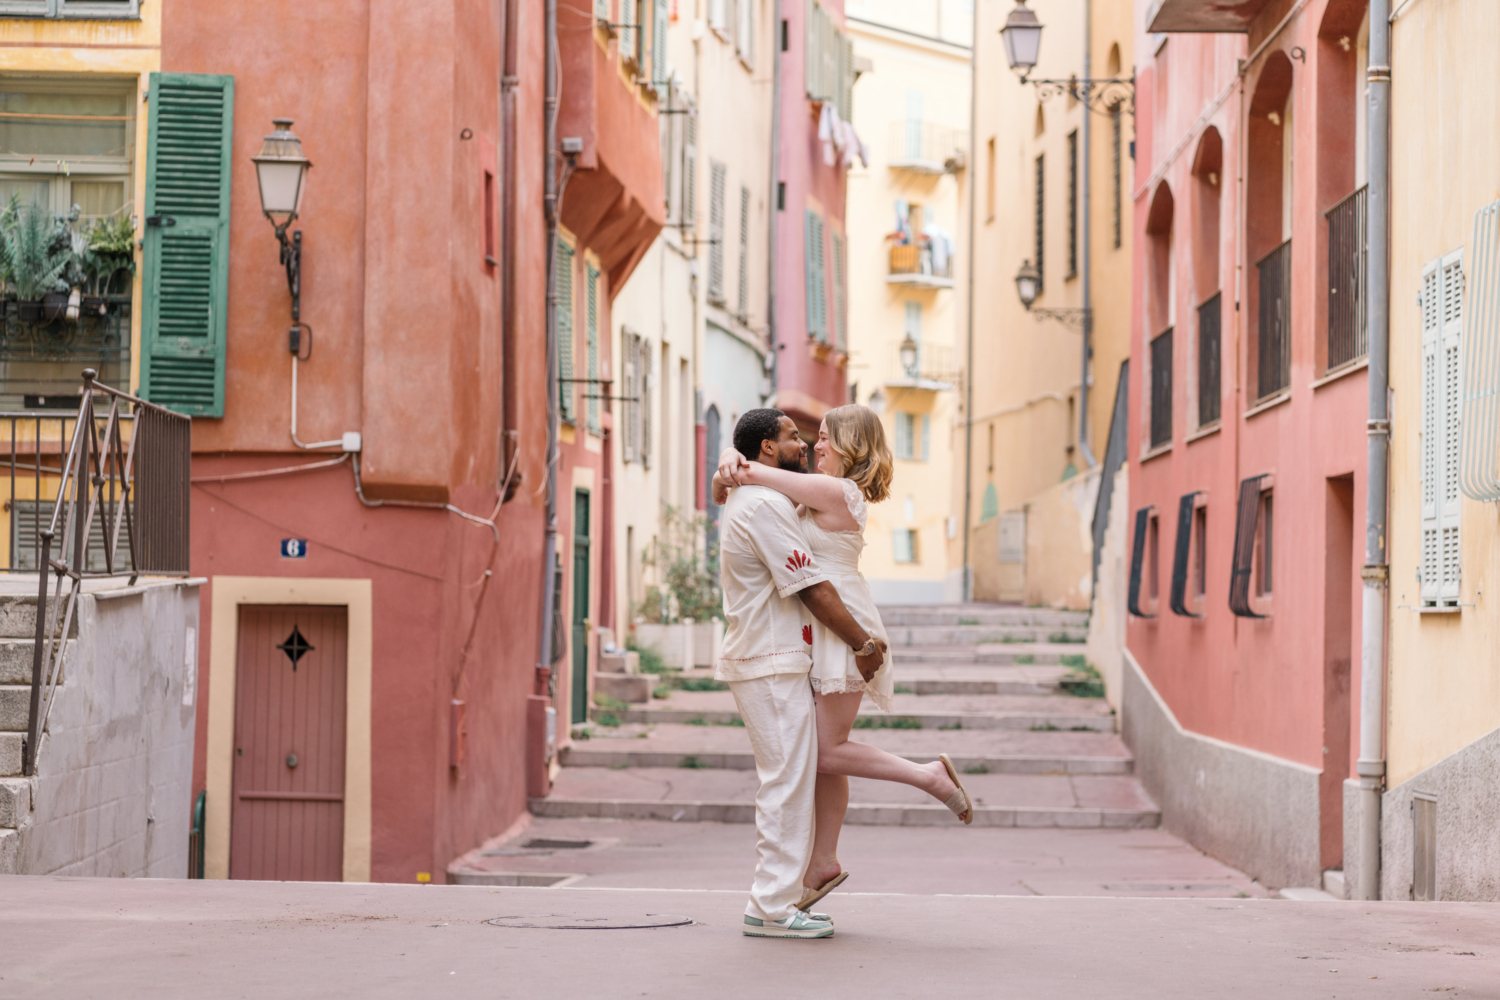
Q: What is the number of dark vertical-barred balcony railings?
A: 4